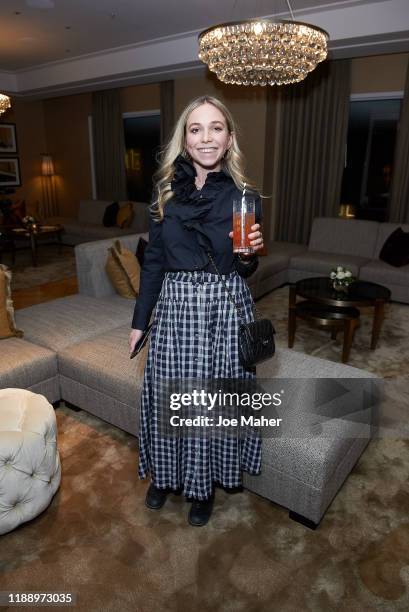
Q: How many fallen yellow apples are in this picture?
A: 0